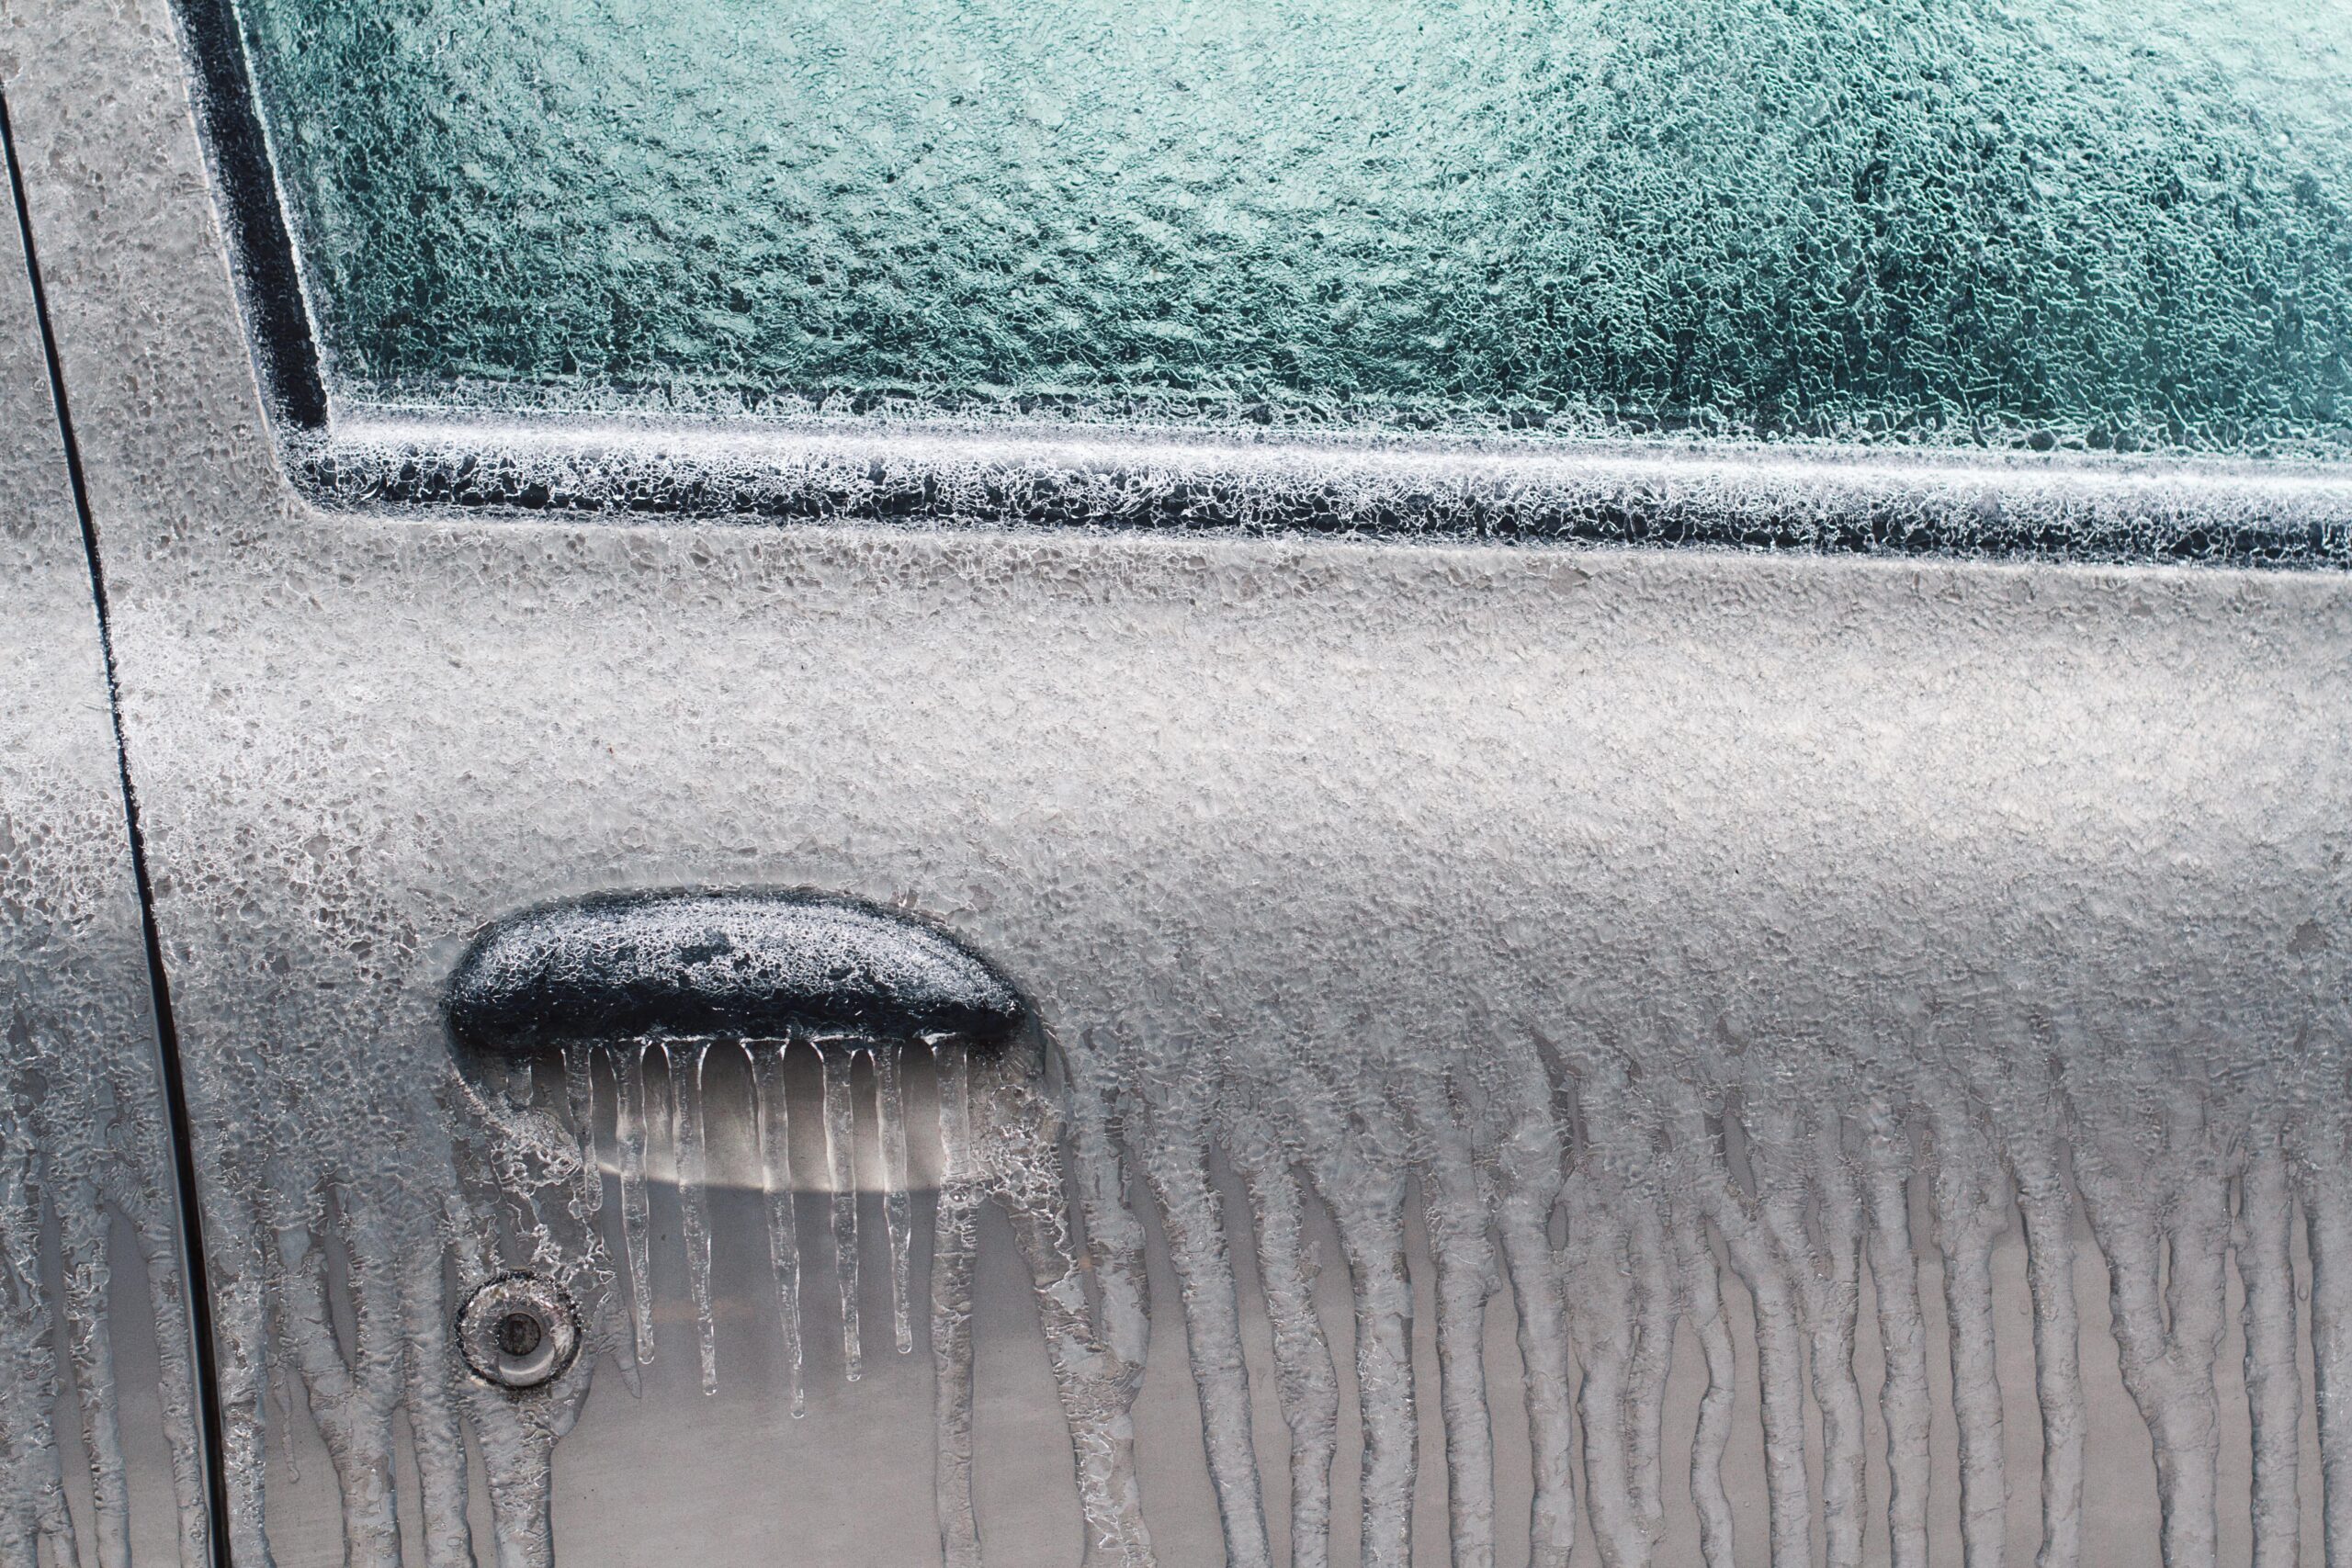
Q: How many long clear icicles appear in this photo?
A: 5